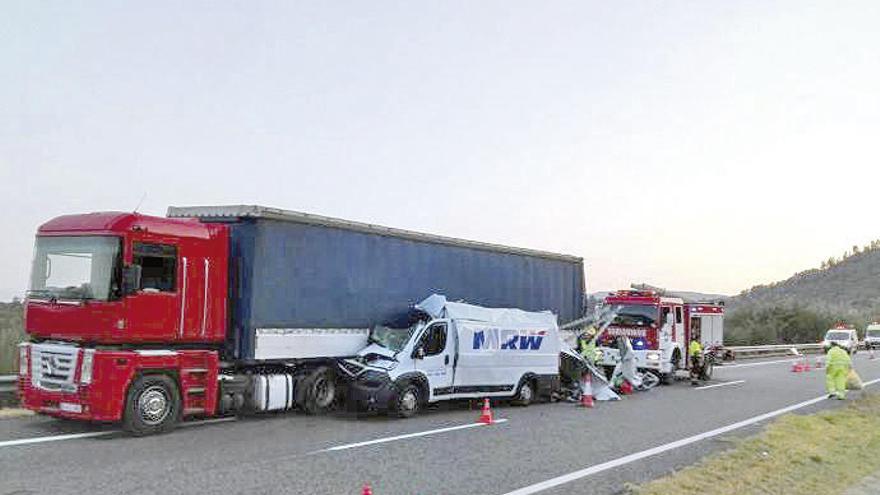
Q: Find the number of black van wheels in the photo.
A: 2